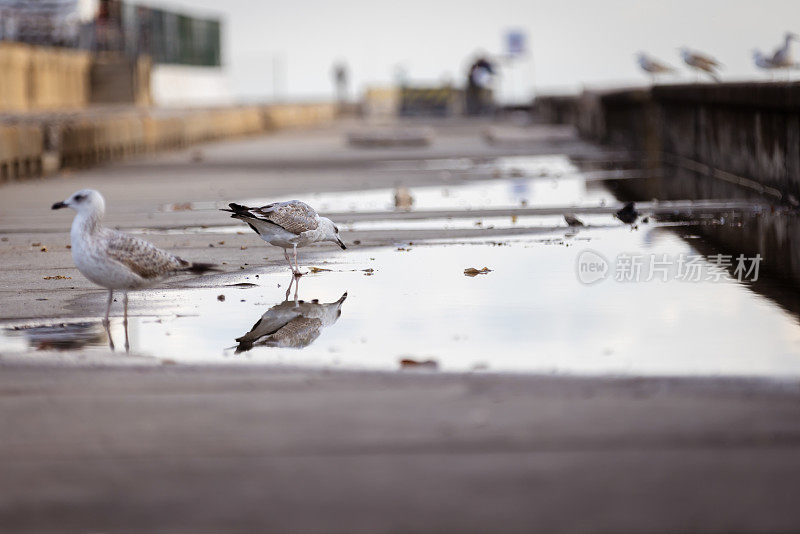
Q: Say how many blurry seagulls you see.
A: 4